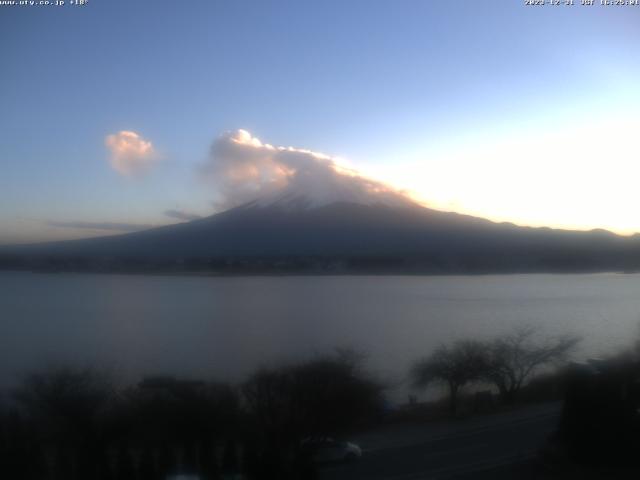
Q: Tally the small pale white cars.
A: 1